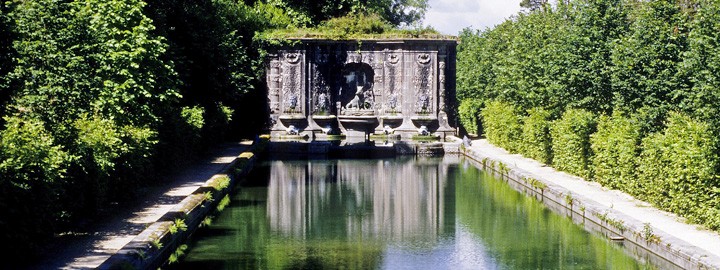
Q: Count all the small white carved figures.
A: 4